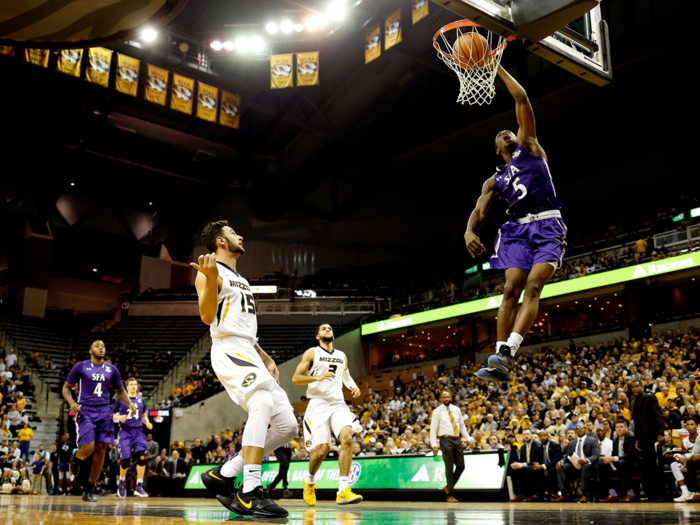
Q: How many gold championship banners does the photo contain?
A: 14